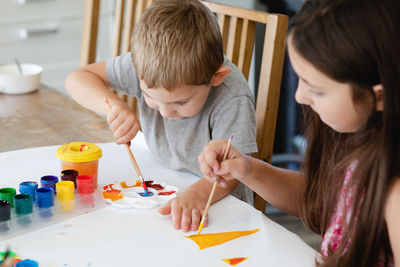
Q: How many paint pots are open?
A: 9